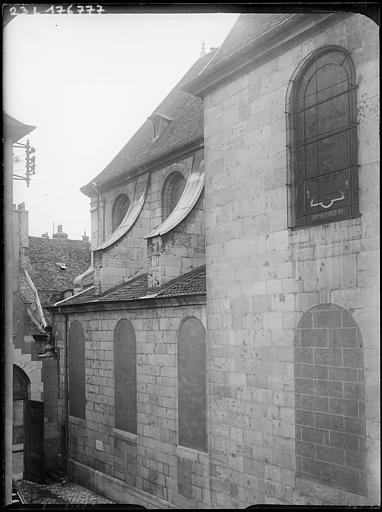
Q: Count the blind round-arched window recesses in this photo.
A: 4